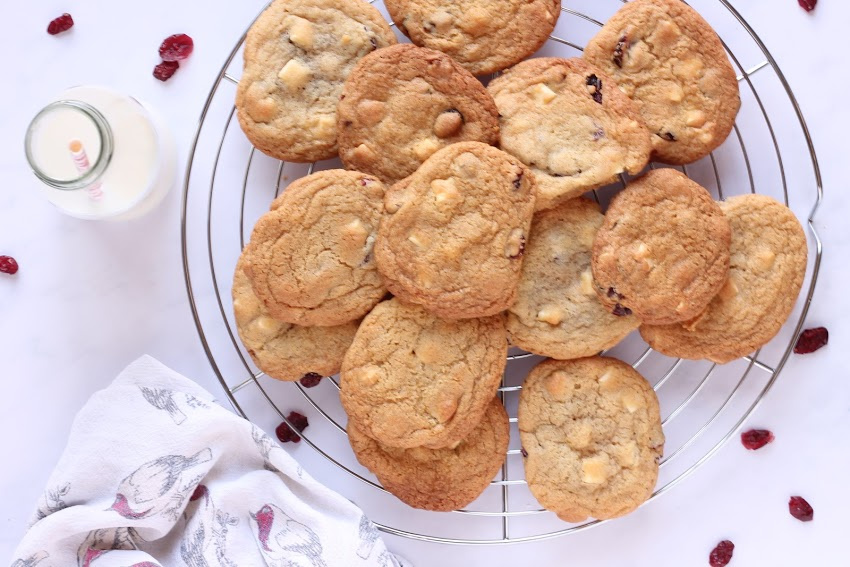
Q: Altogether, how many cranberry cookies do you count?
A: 14